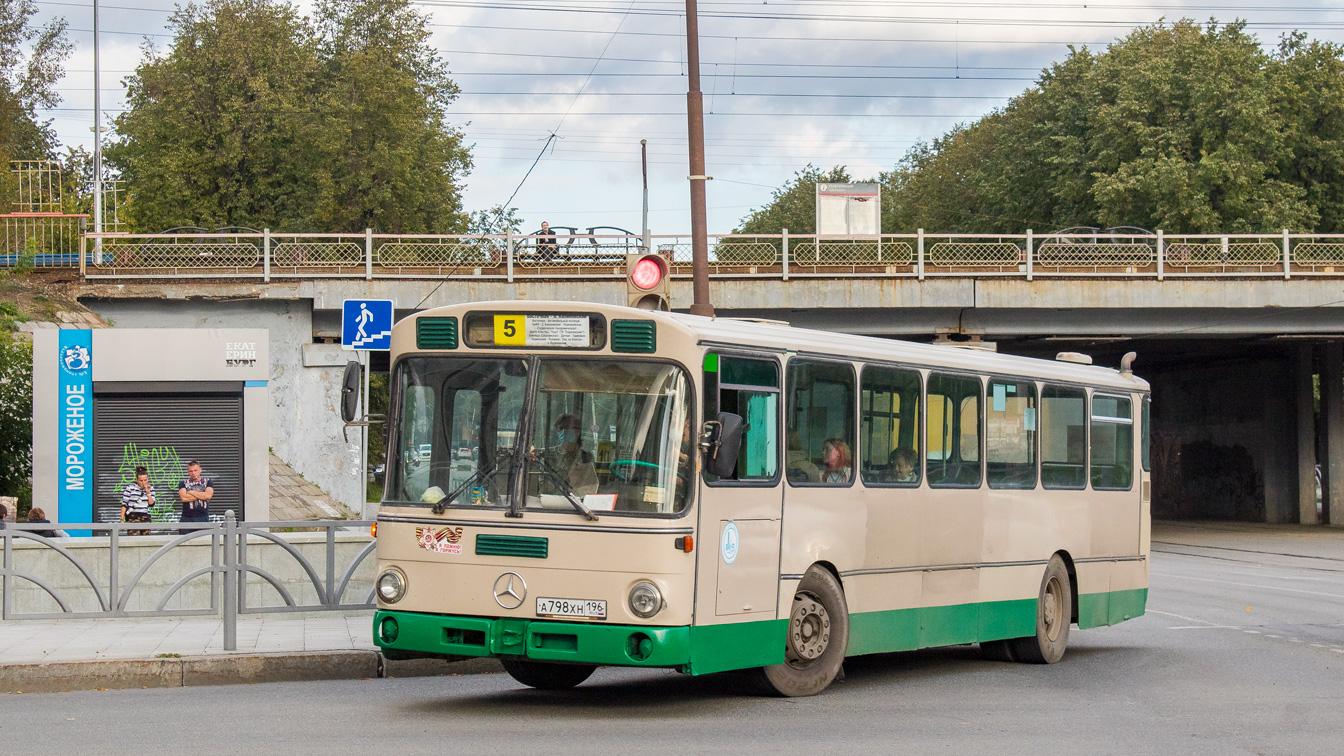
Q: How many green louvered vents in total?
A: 3